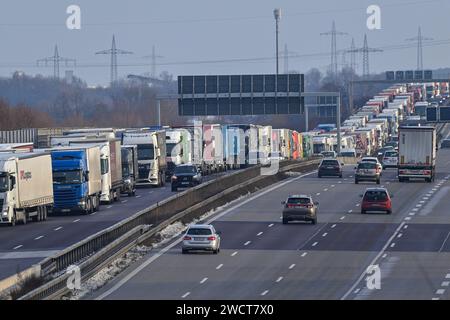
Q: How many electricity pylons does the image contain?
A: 8